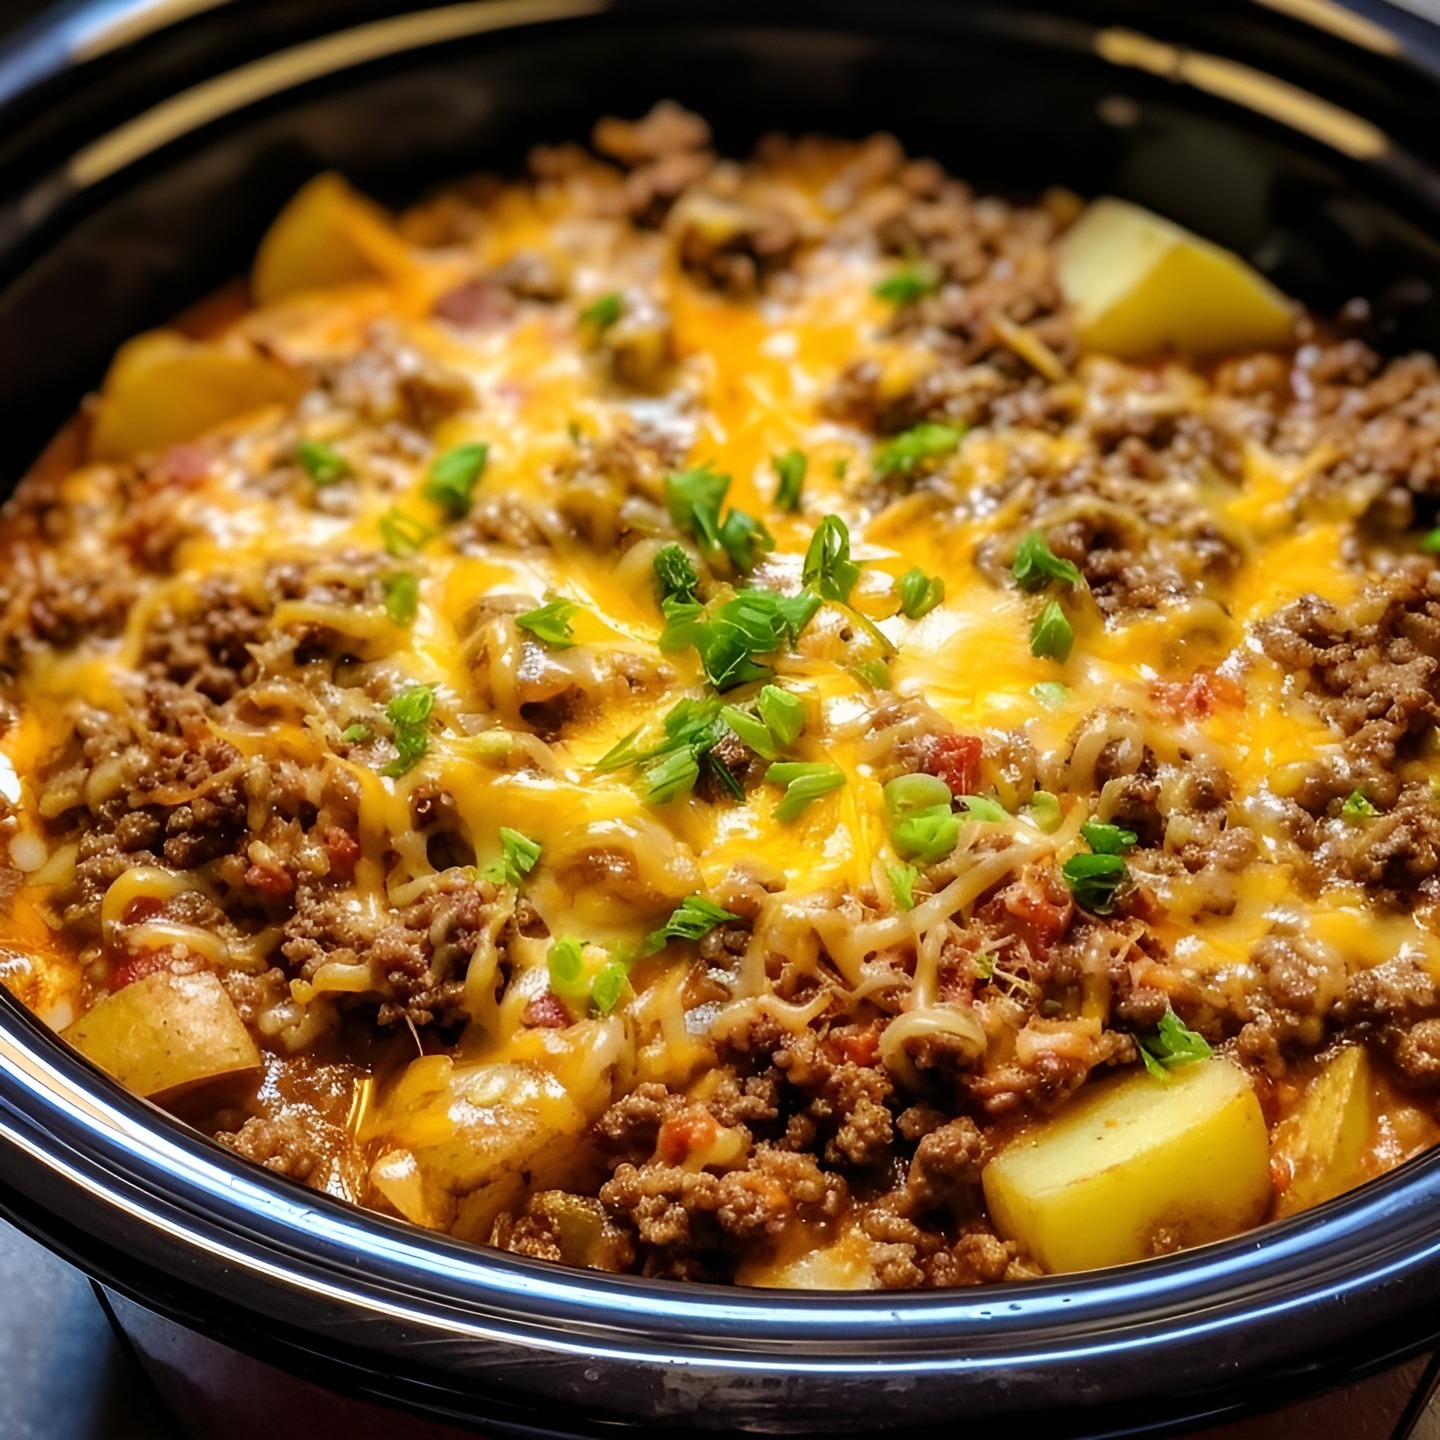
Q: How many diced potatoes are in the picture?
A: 7